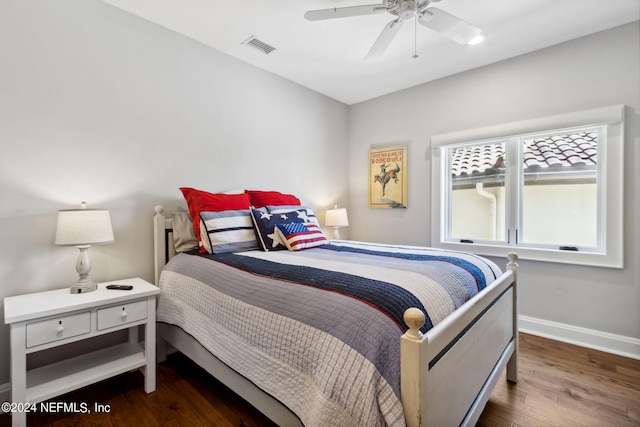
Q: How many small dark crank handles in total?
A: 2